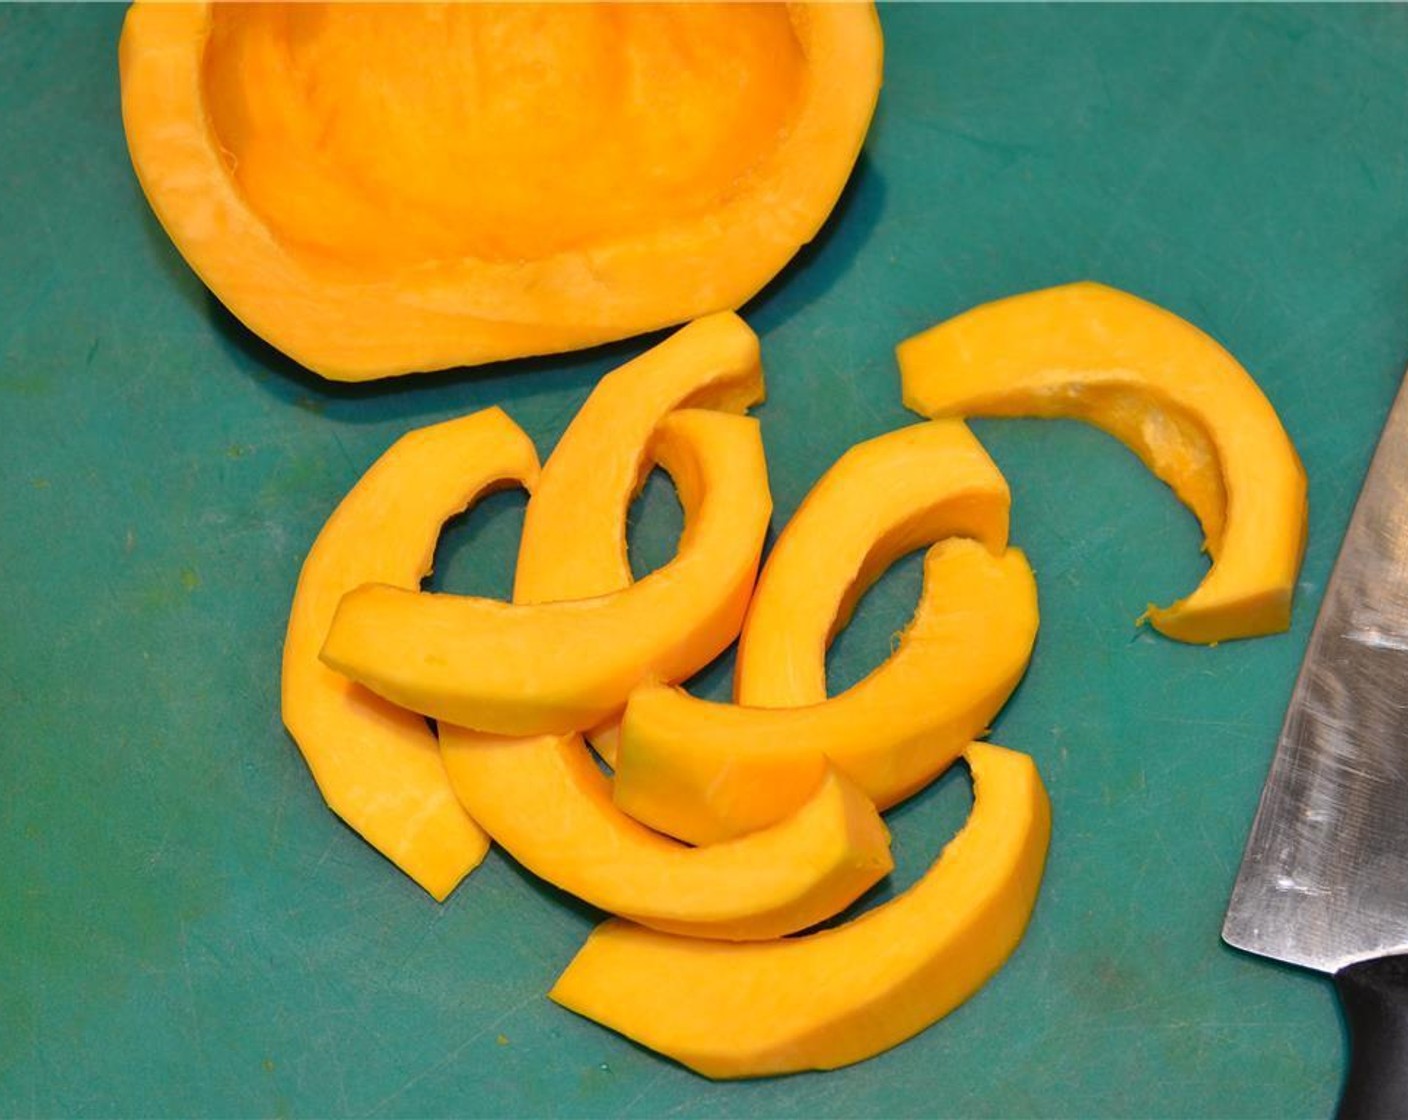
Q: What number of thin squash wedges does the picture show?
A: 8